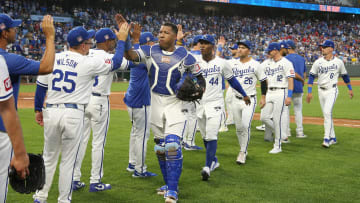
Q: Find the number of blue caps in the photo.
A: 12